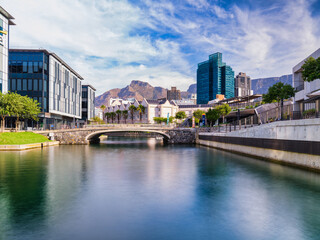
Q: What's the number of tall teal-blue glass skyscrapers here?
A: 1